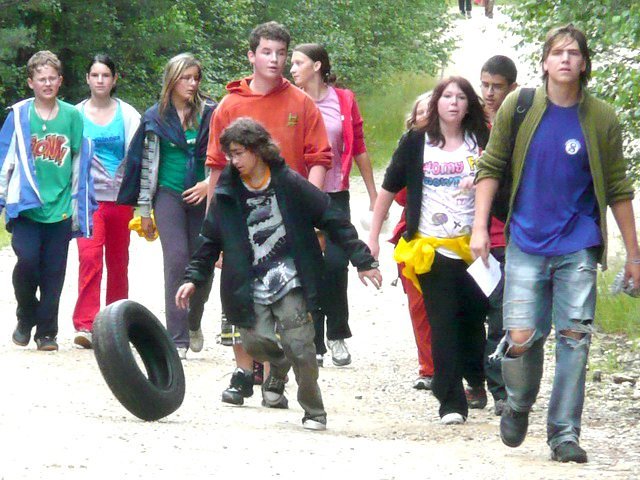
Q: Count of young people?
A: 10